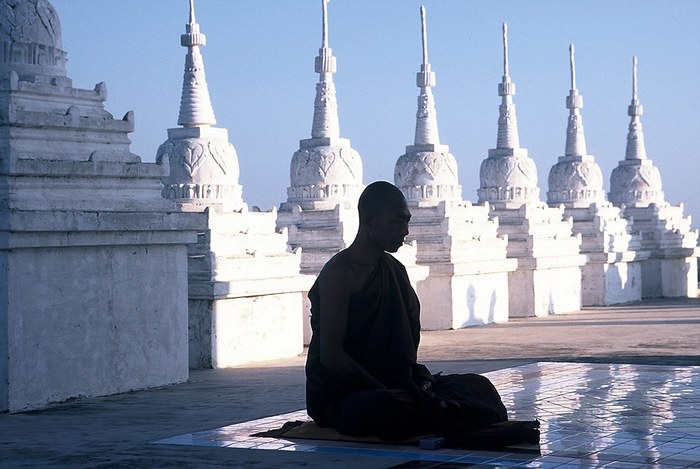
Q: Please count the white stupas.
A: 7